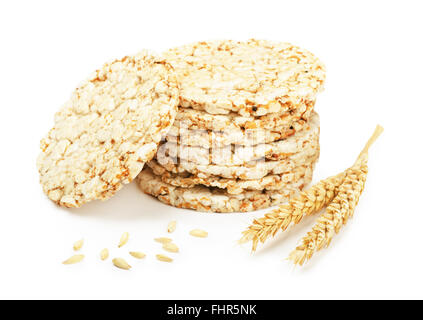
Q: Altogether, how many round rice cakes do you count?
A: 8